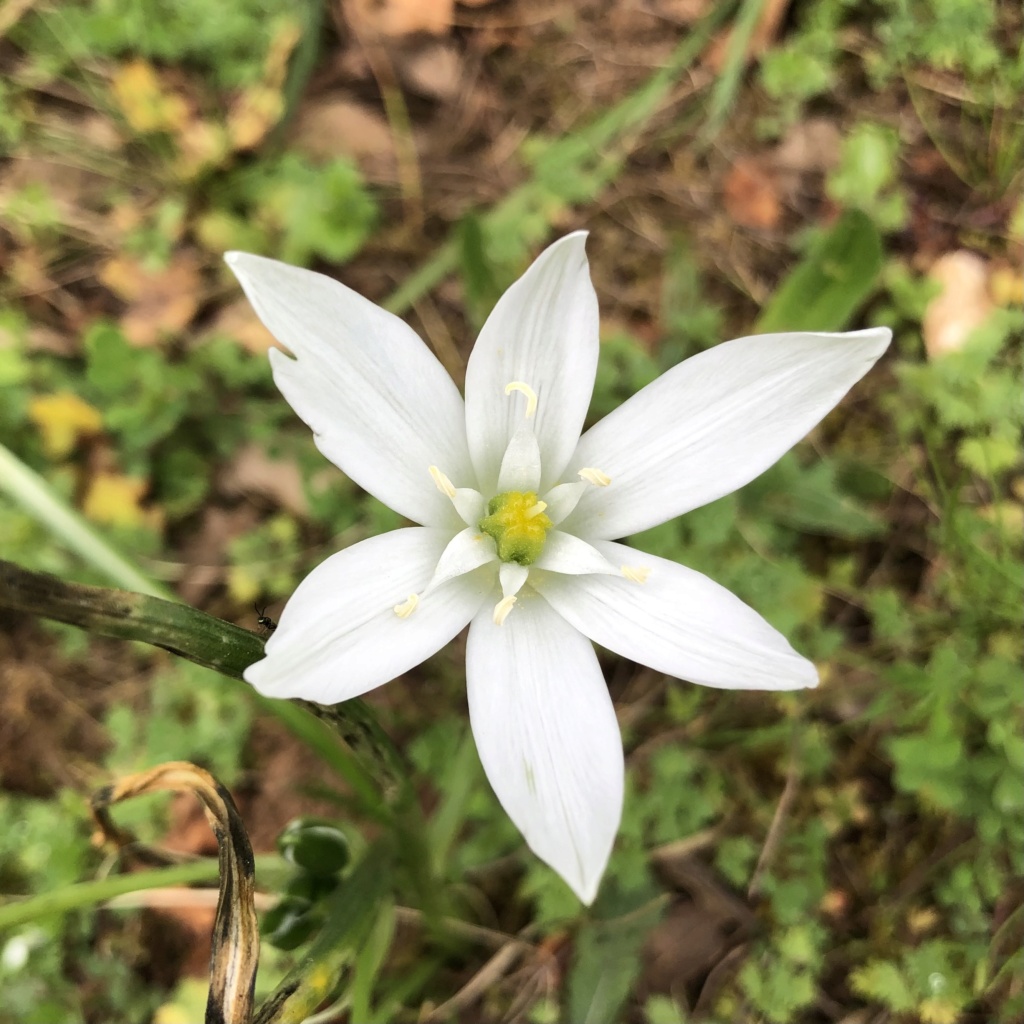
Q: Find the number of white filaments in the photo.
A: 6